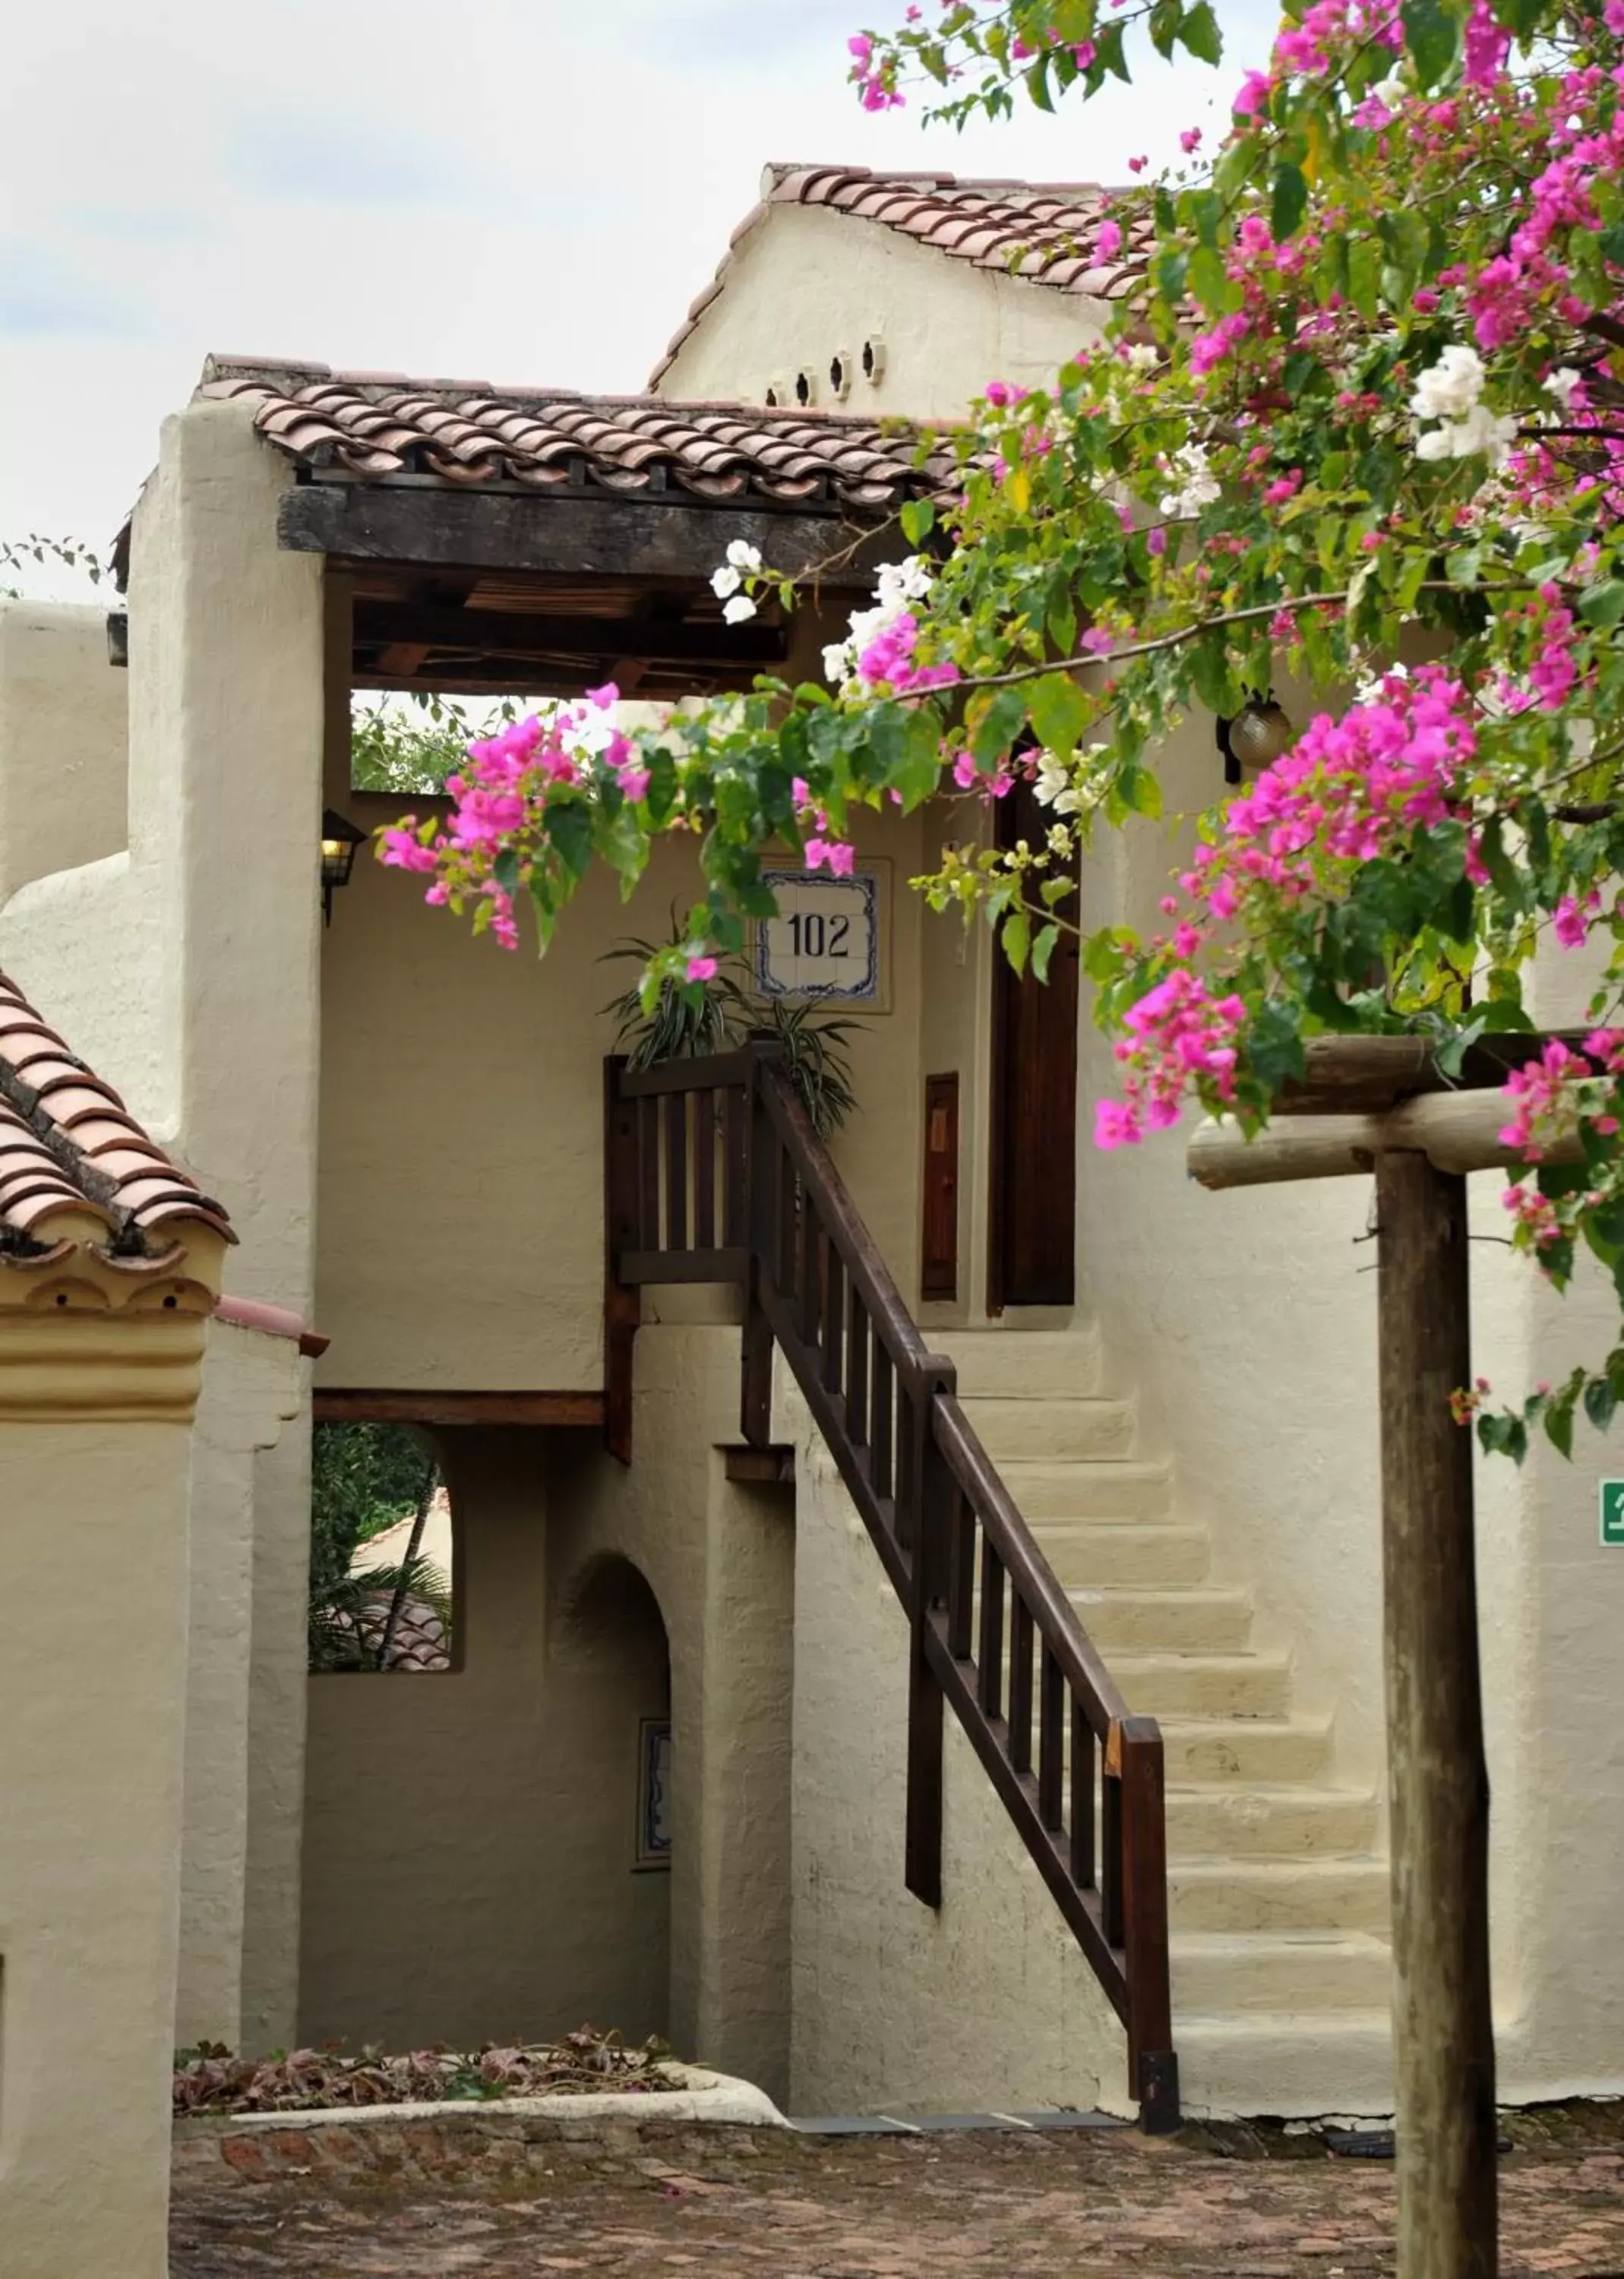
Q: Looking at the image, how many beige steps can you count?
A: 11